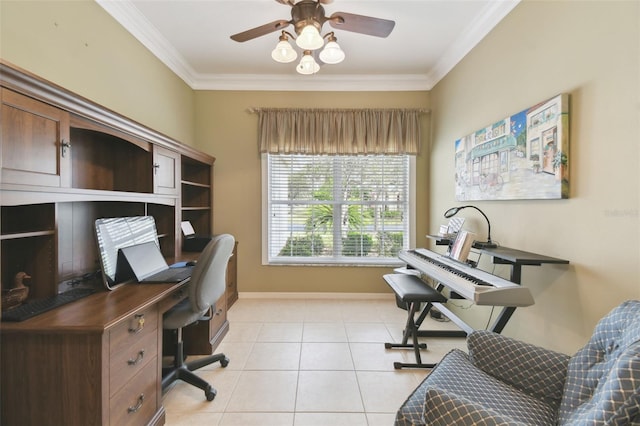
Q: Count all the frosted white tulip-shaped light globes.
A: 4